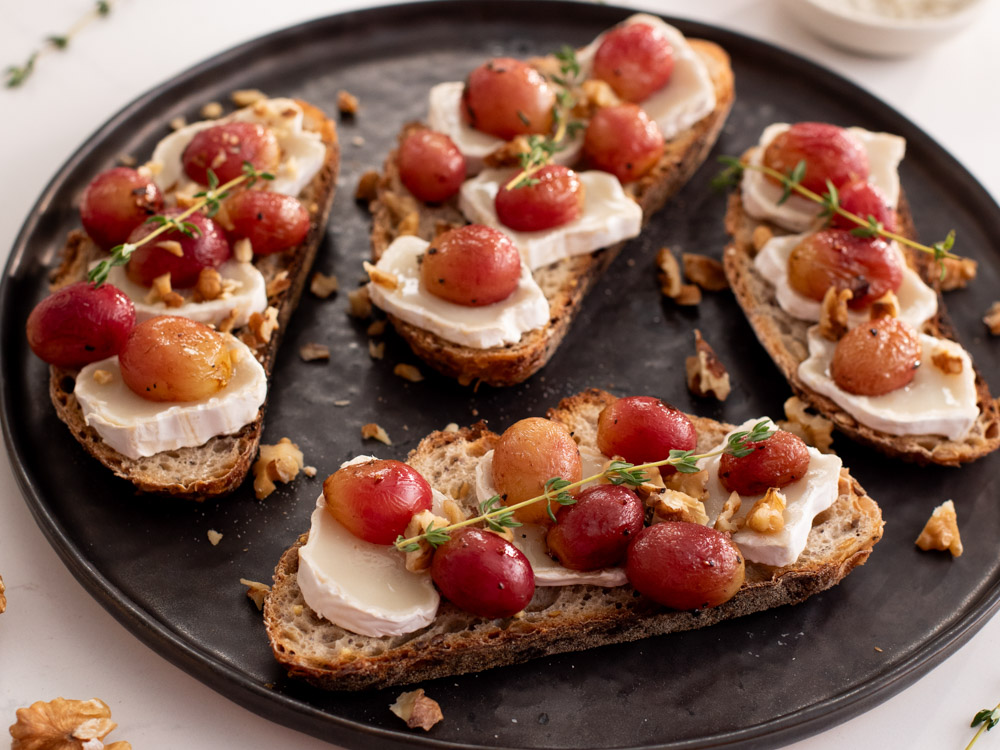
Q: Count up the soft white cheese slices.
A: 13